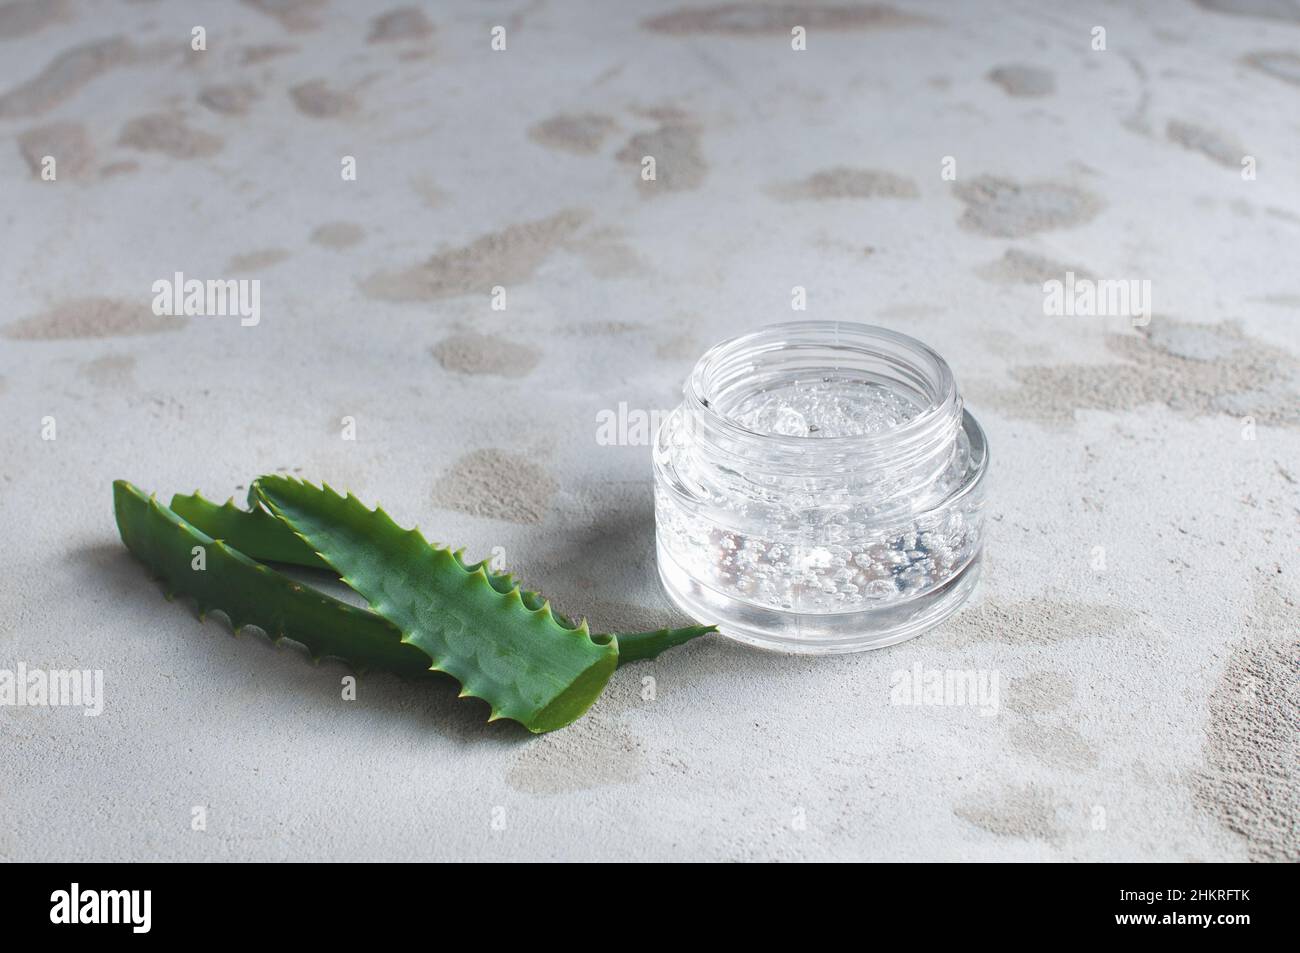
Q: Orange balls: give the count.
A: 0